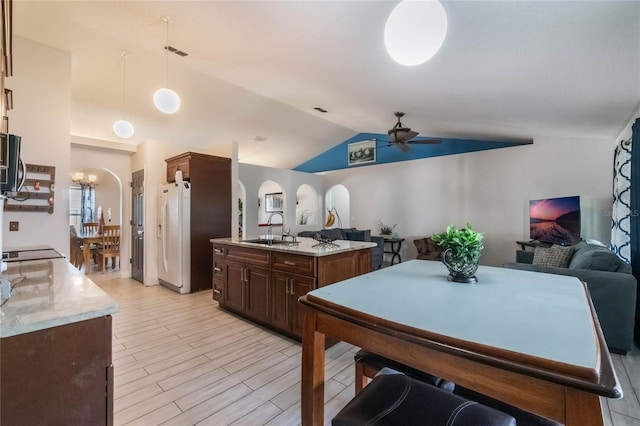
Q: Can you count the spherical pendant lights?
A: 3